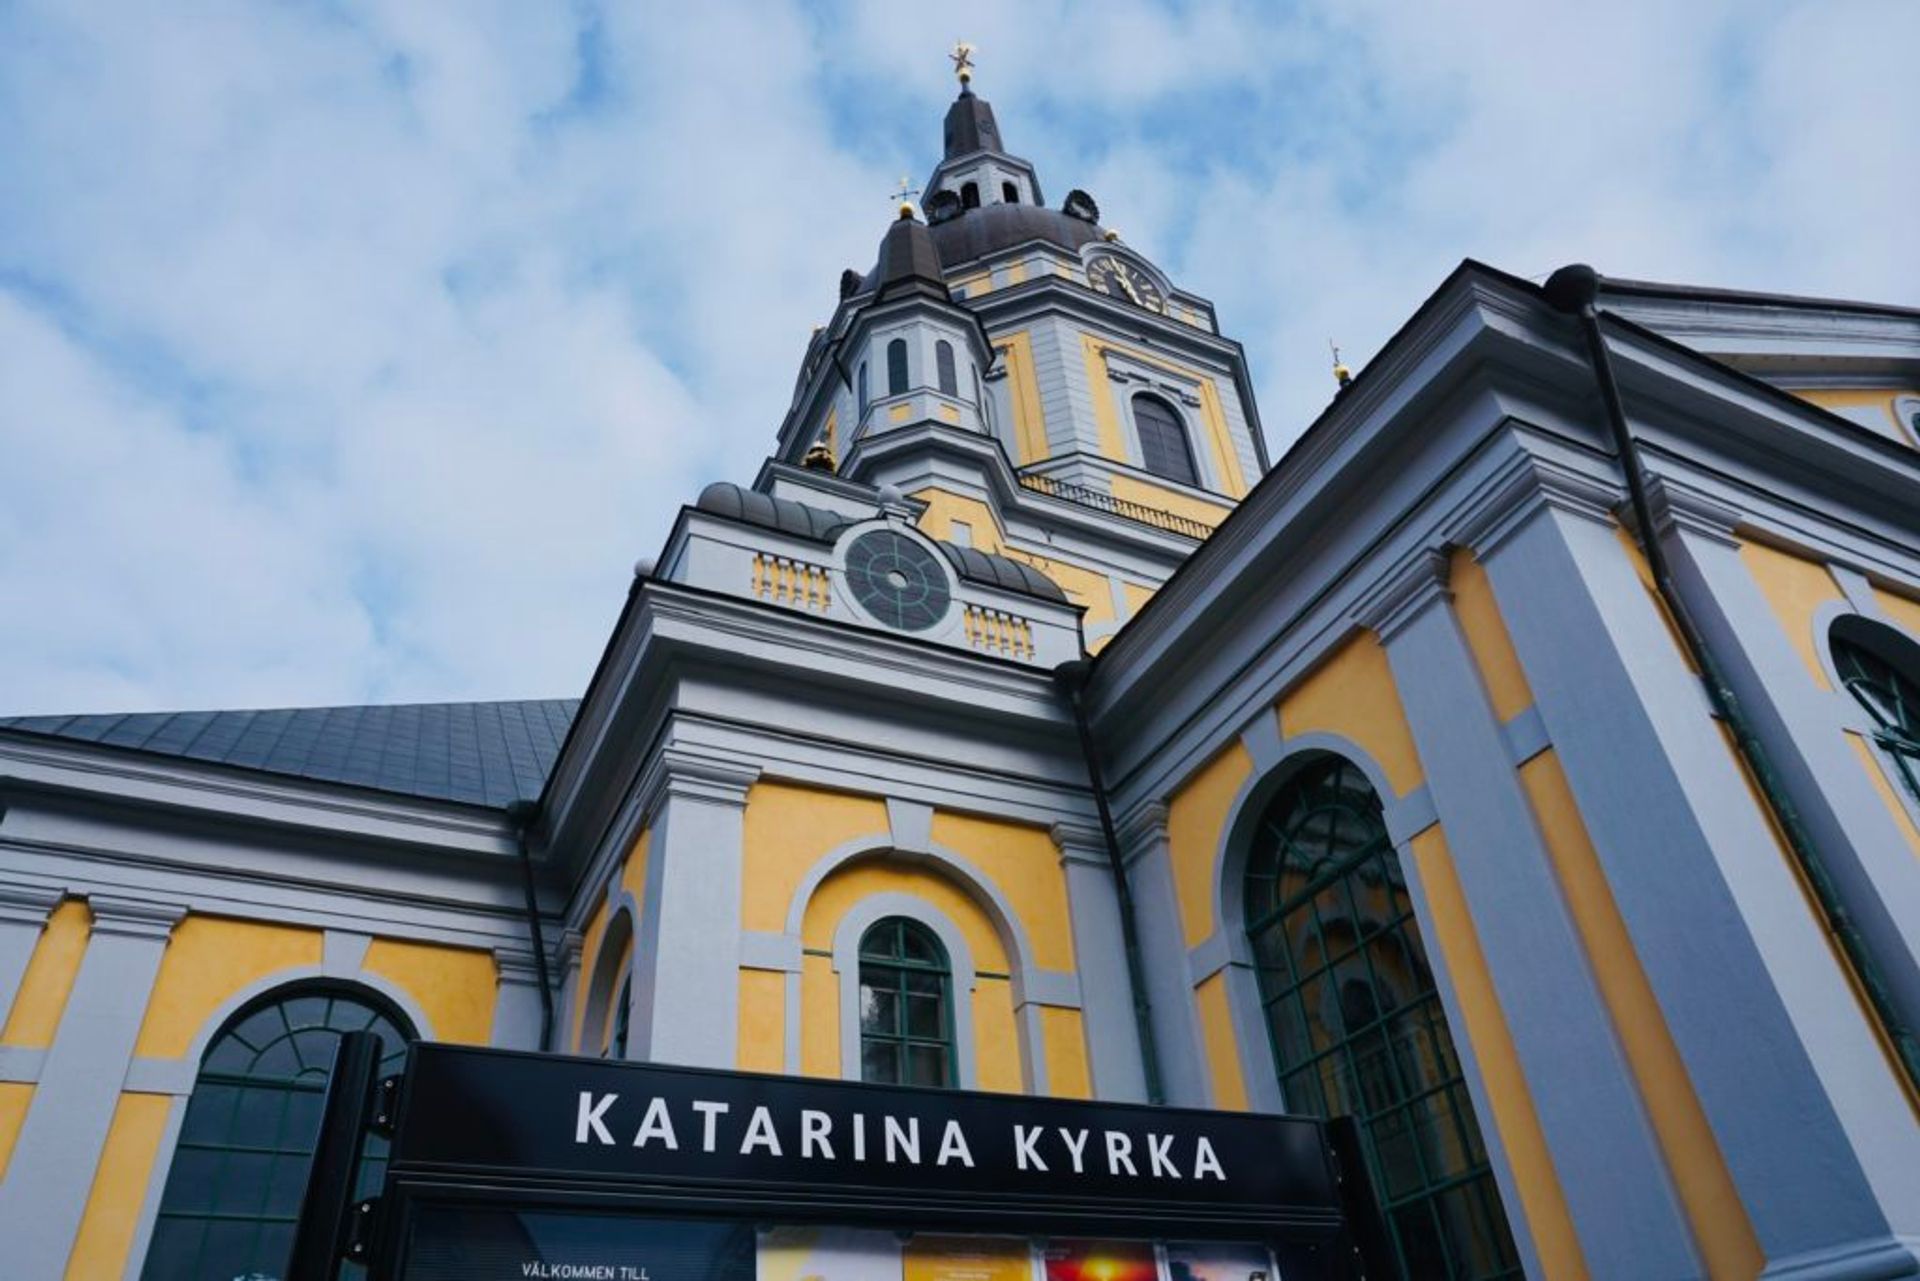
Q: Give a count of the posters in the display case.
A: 4